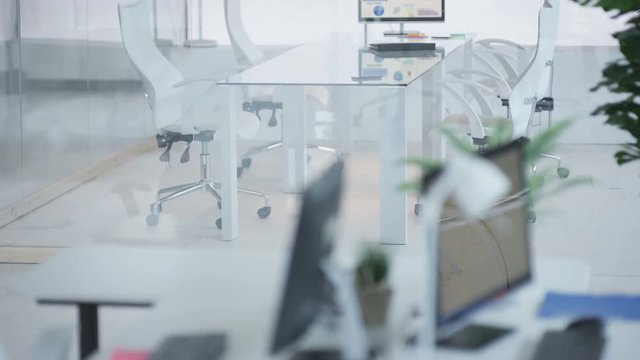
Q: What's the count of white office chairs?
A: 4